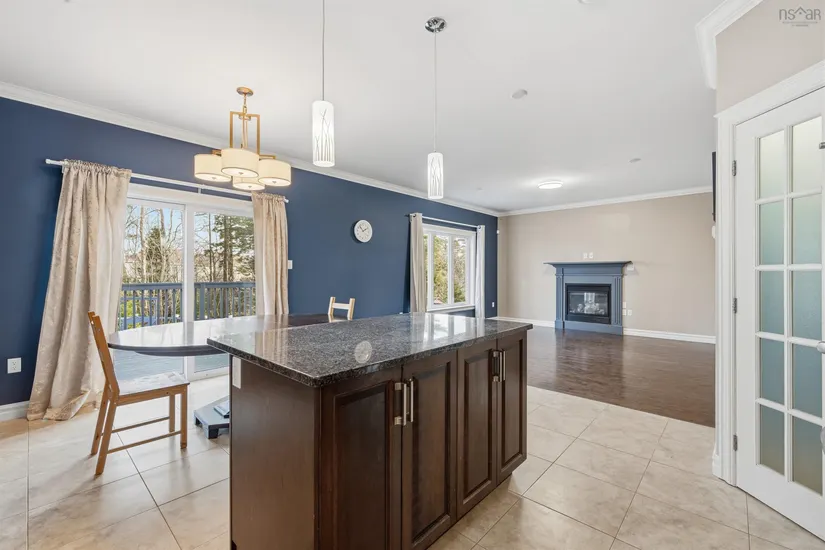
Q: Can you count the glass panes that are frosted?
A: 10